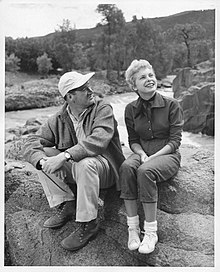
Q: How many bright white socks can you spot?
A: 2